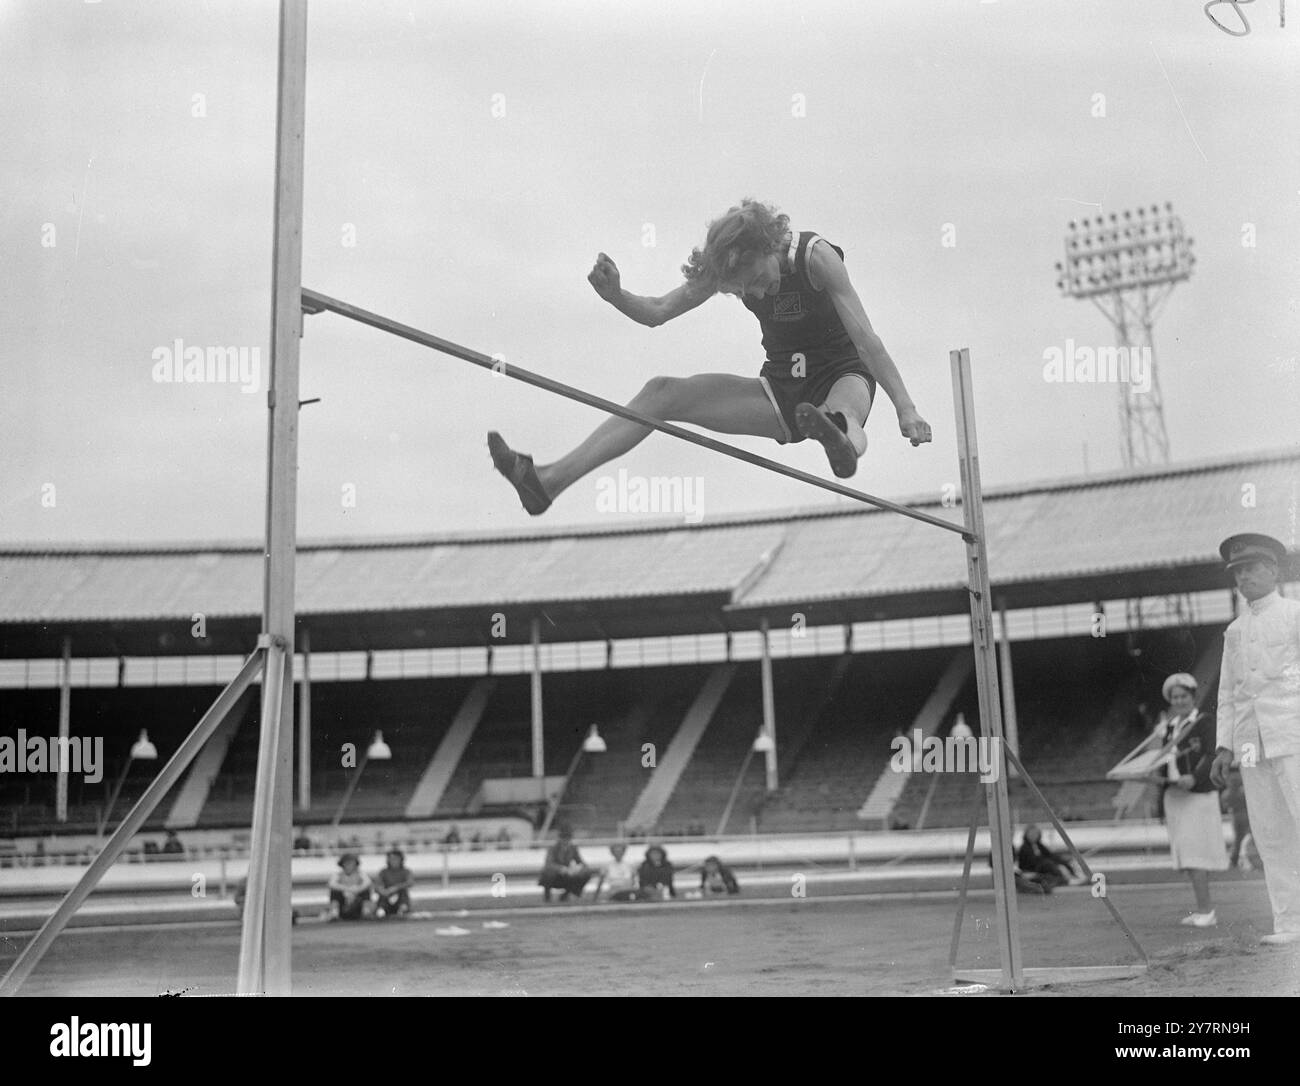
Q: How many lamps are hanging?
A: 5